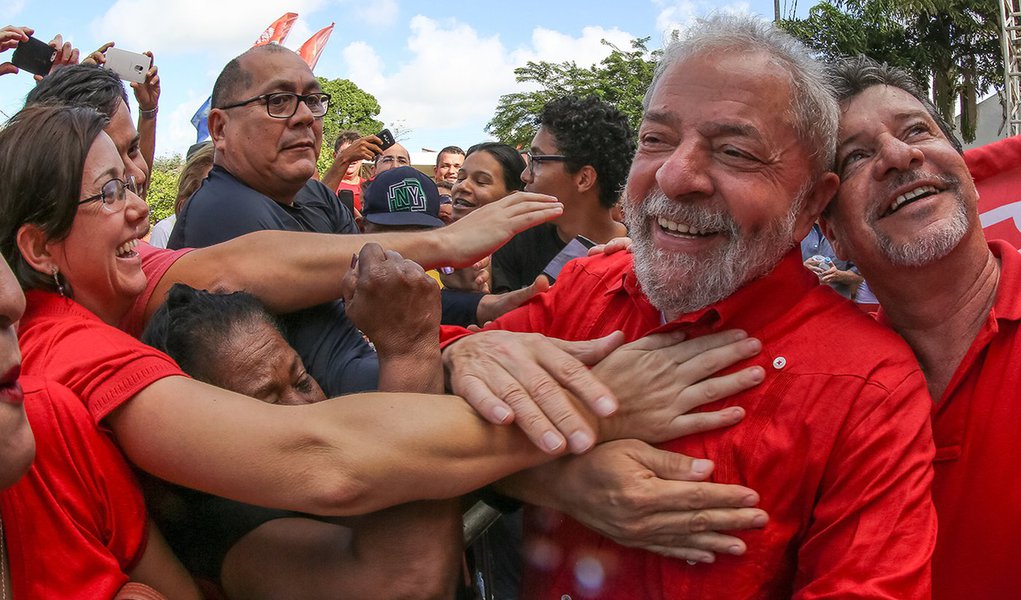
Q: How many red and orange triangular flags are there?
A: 2